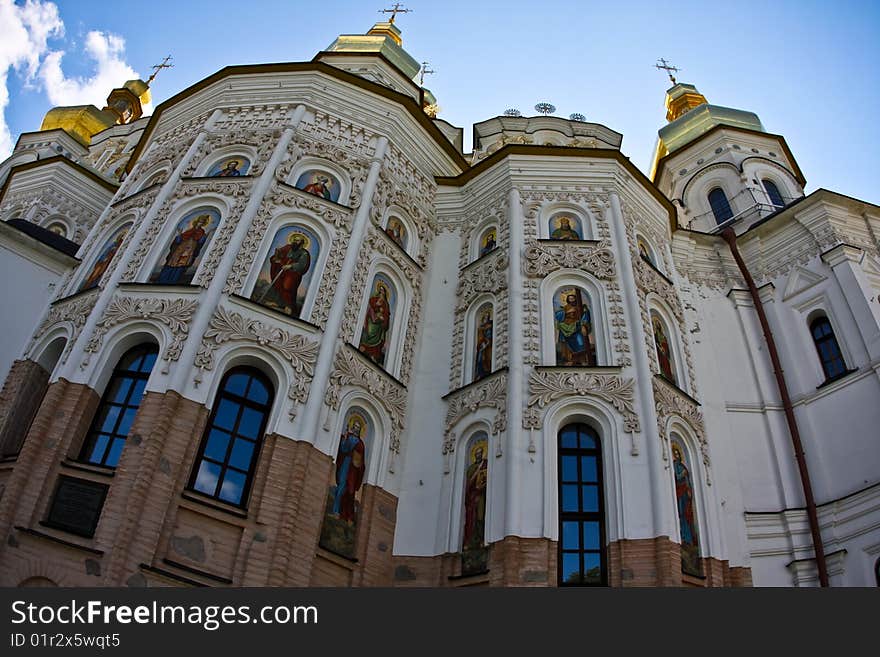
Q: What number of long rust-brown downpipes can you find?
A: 1